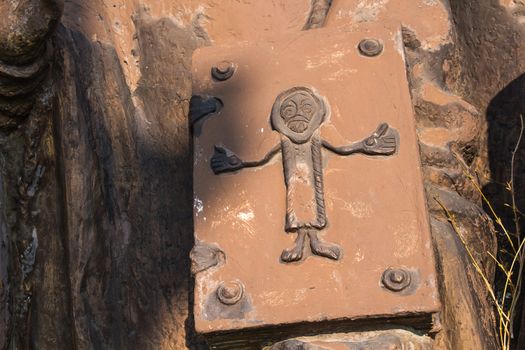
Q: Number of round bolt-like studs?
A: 4